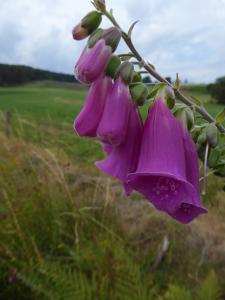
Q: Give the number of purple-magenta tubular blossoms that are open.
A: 3